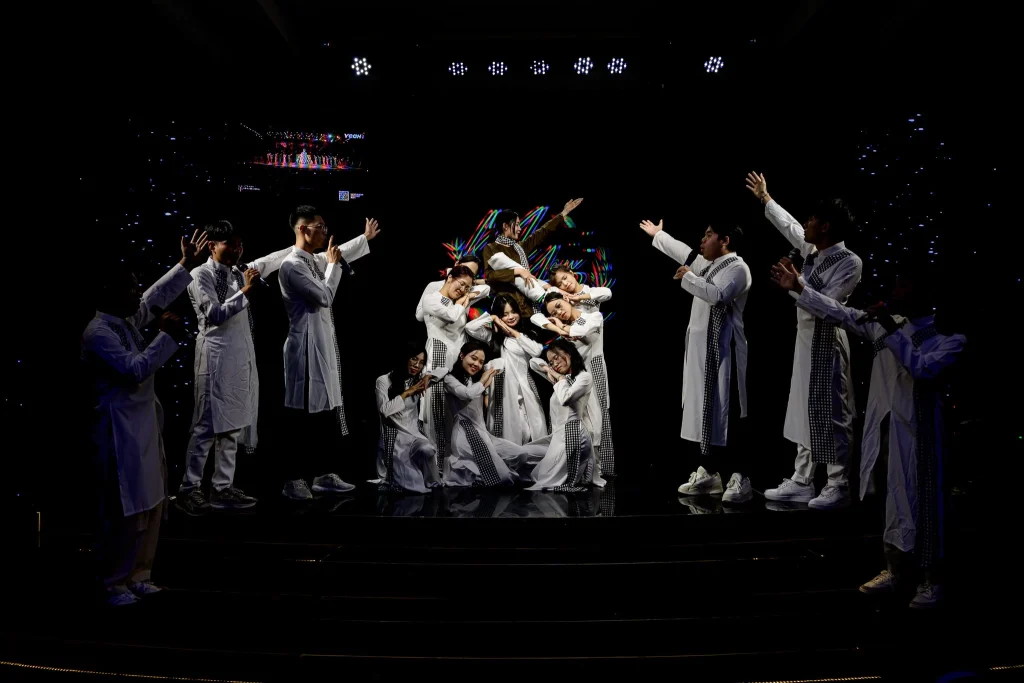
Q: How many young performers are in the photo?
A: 15